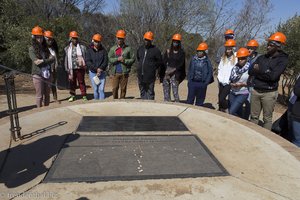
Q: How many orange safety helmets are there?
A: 13